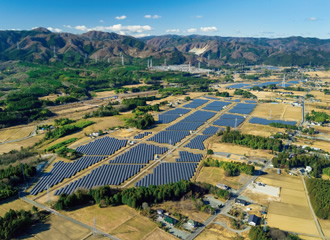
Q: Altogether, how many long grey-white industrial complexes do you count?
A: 1